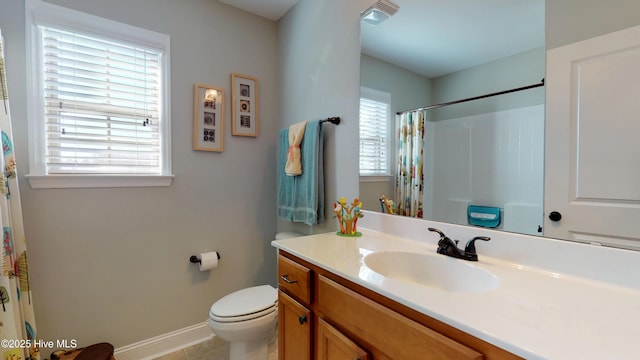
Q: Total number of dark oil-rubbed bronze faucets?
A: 1